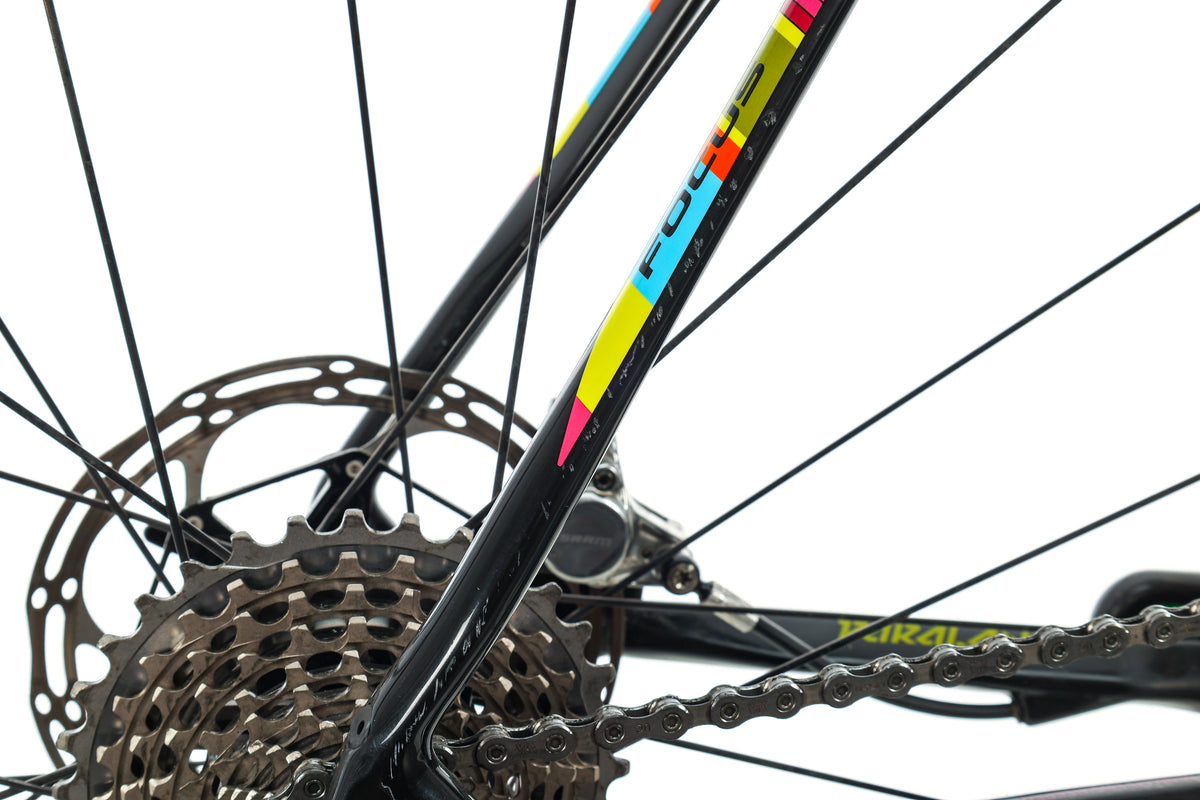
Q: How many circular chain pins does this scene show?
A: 14